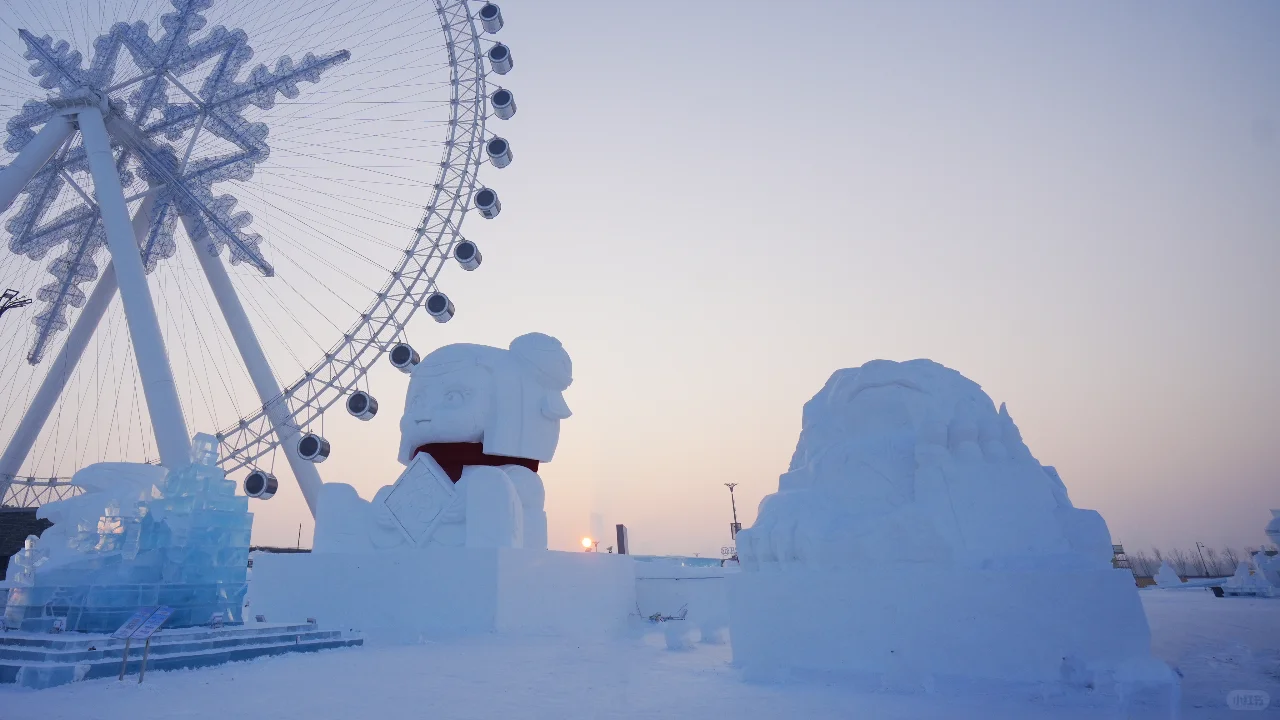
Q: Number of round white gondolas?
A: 11